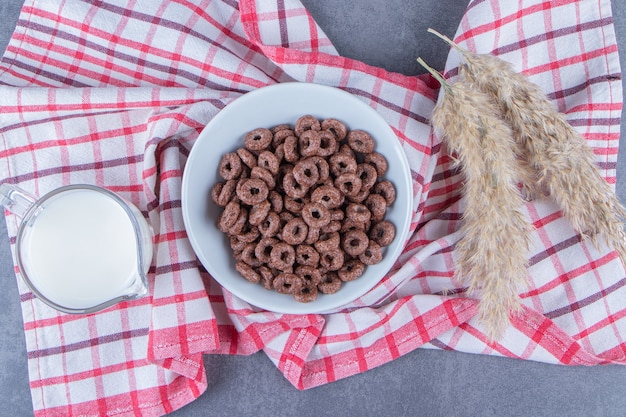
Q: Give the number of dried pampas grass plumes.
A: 2